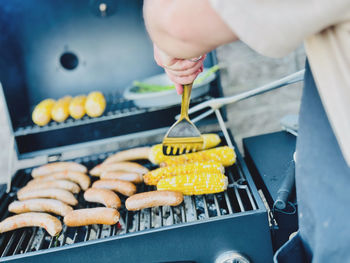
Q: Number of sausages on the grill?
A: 13